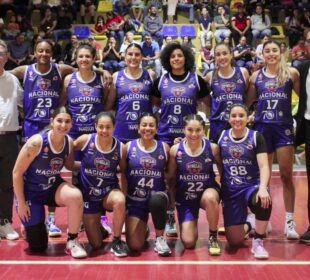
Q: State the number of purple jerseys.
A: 11